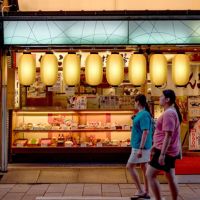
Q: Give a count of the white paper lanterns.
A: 8